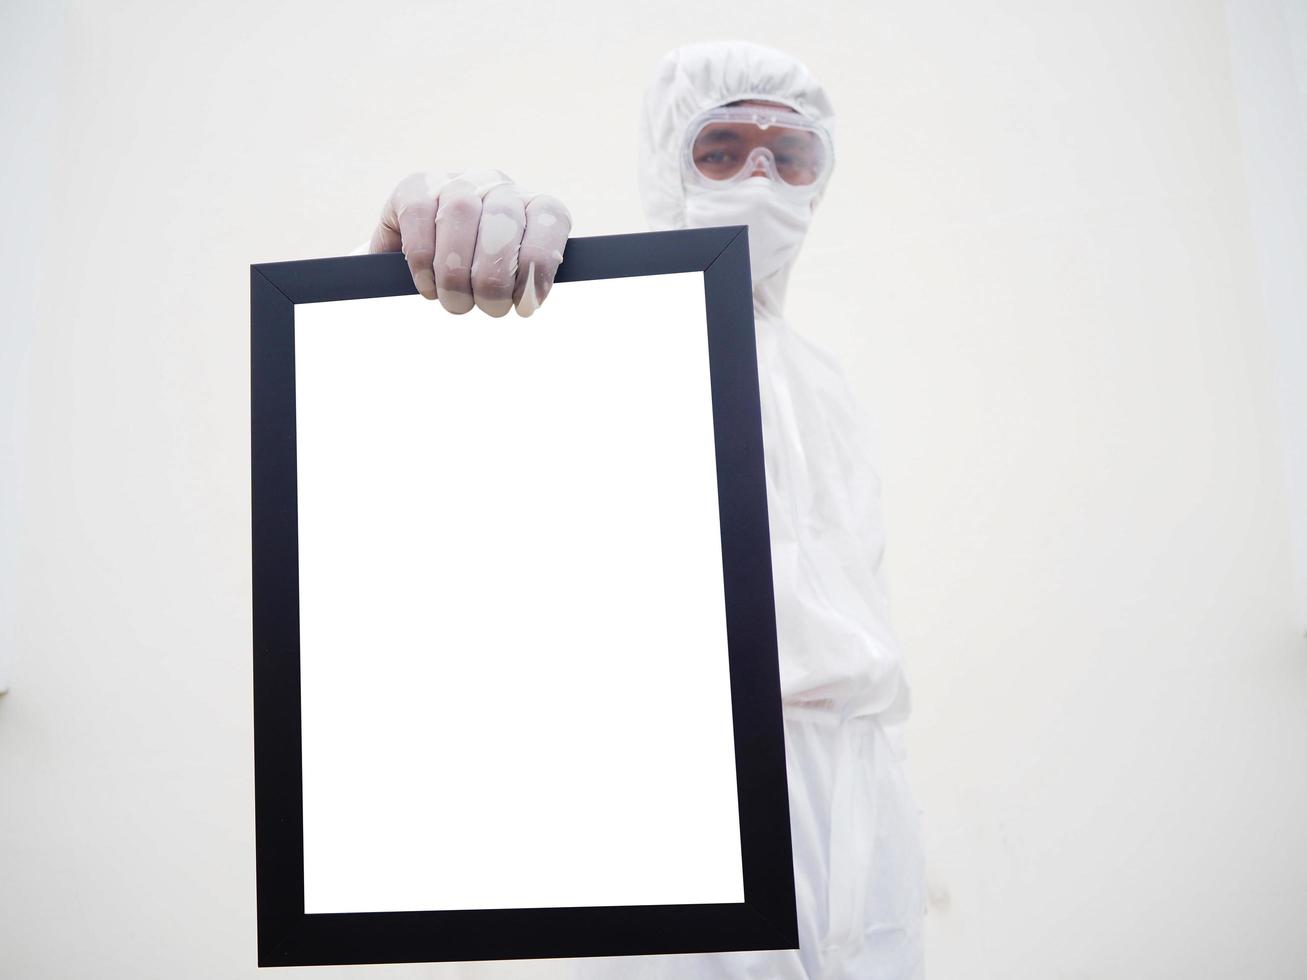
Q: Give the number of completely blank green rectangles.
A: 0